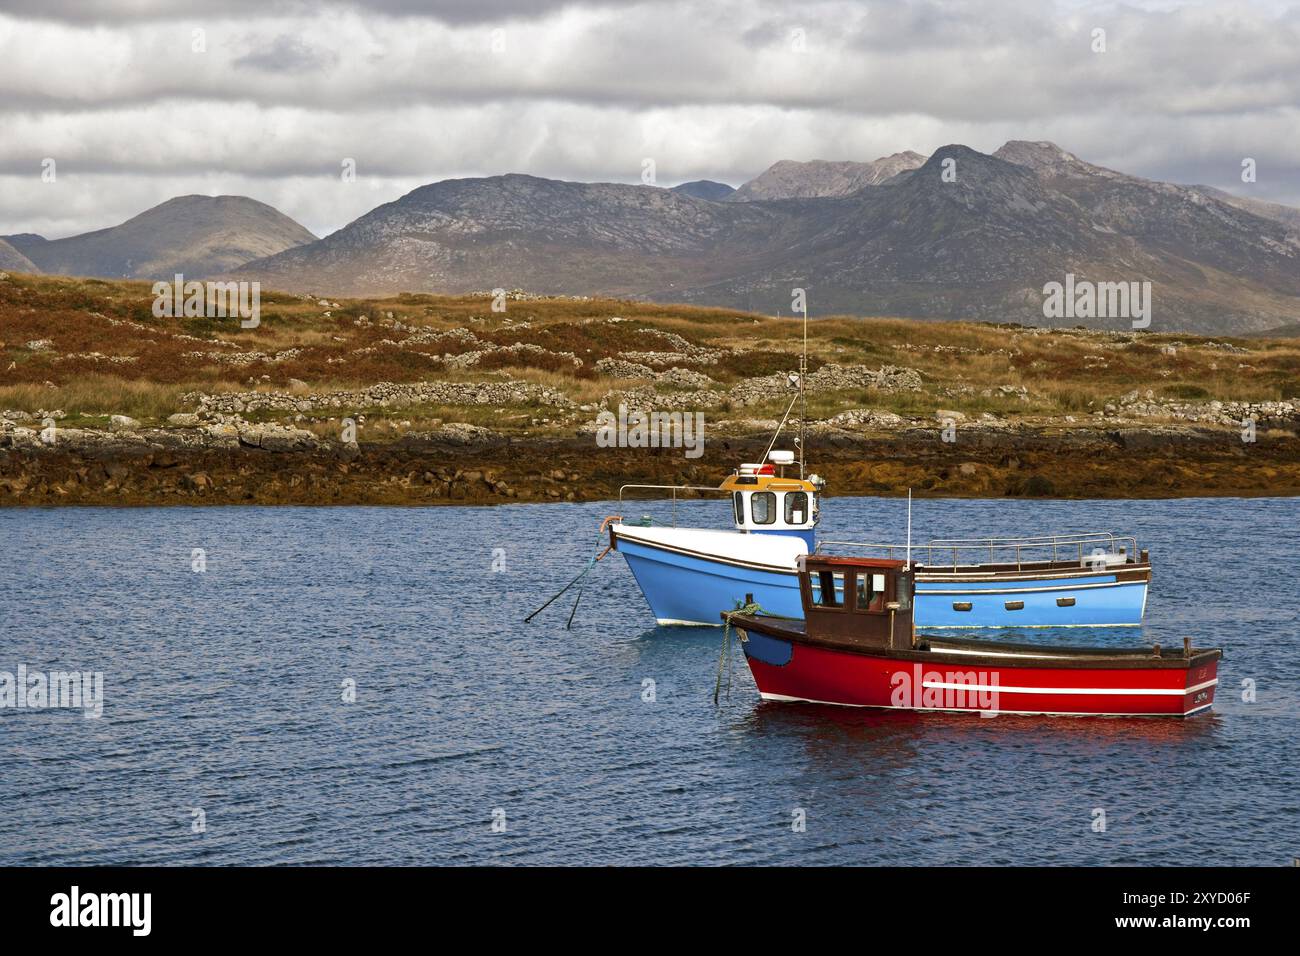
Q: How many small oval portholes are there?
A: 3